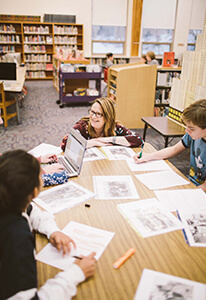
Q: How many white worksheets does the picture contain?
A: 12